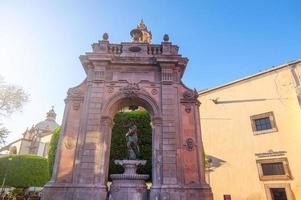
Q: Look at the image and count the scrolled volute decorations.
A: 2